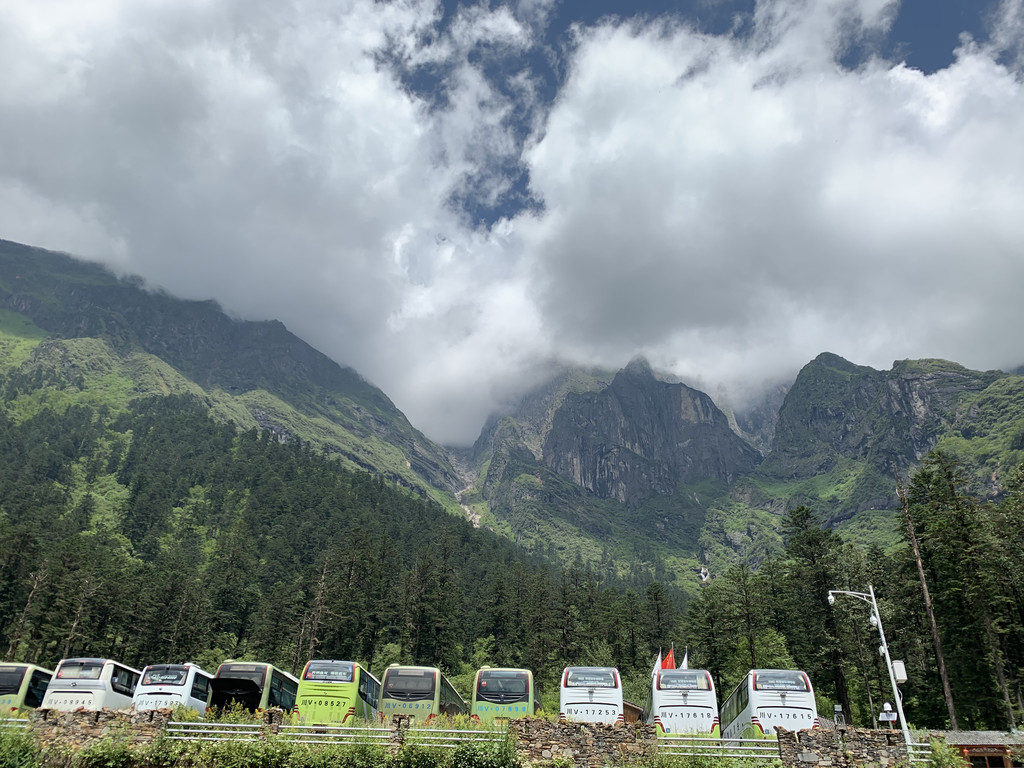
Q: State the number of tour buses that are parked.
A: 10